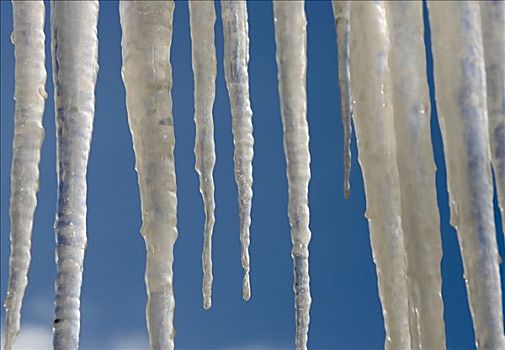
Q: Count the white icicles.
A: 11